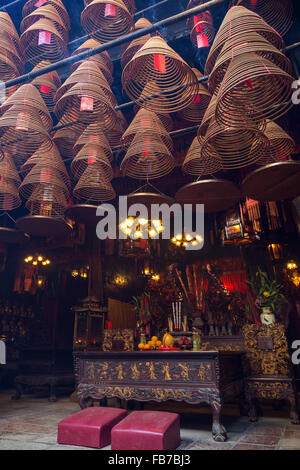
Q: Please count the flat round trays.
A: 6